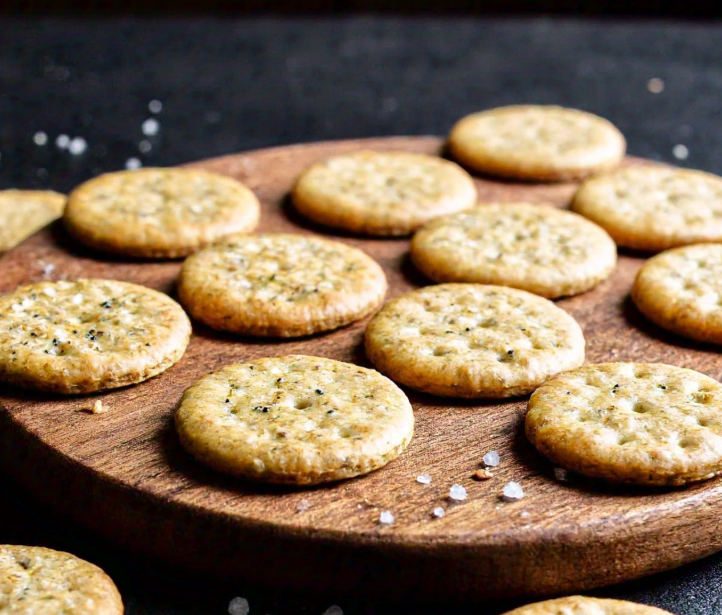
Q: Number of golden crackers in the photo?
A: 14